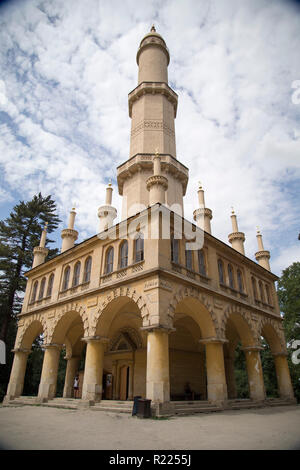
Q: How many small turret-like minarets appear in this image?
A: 7